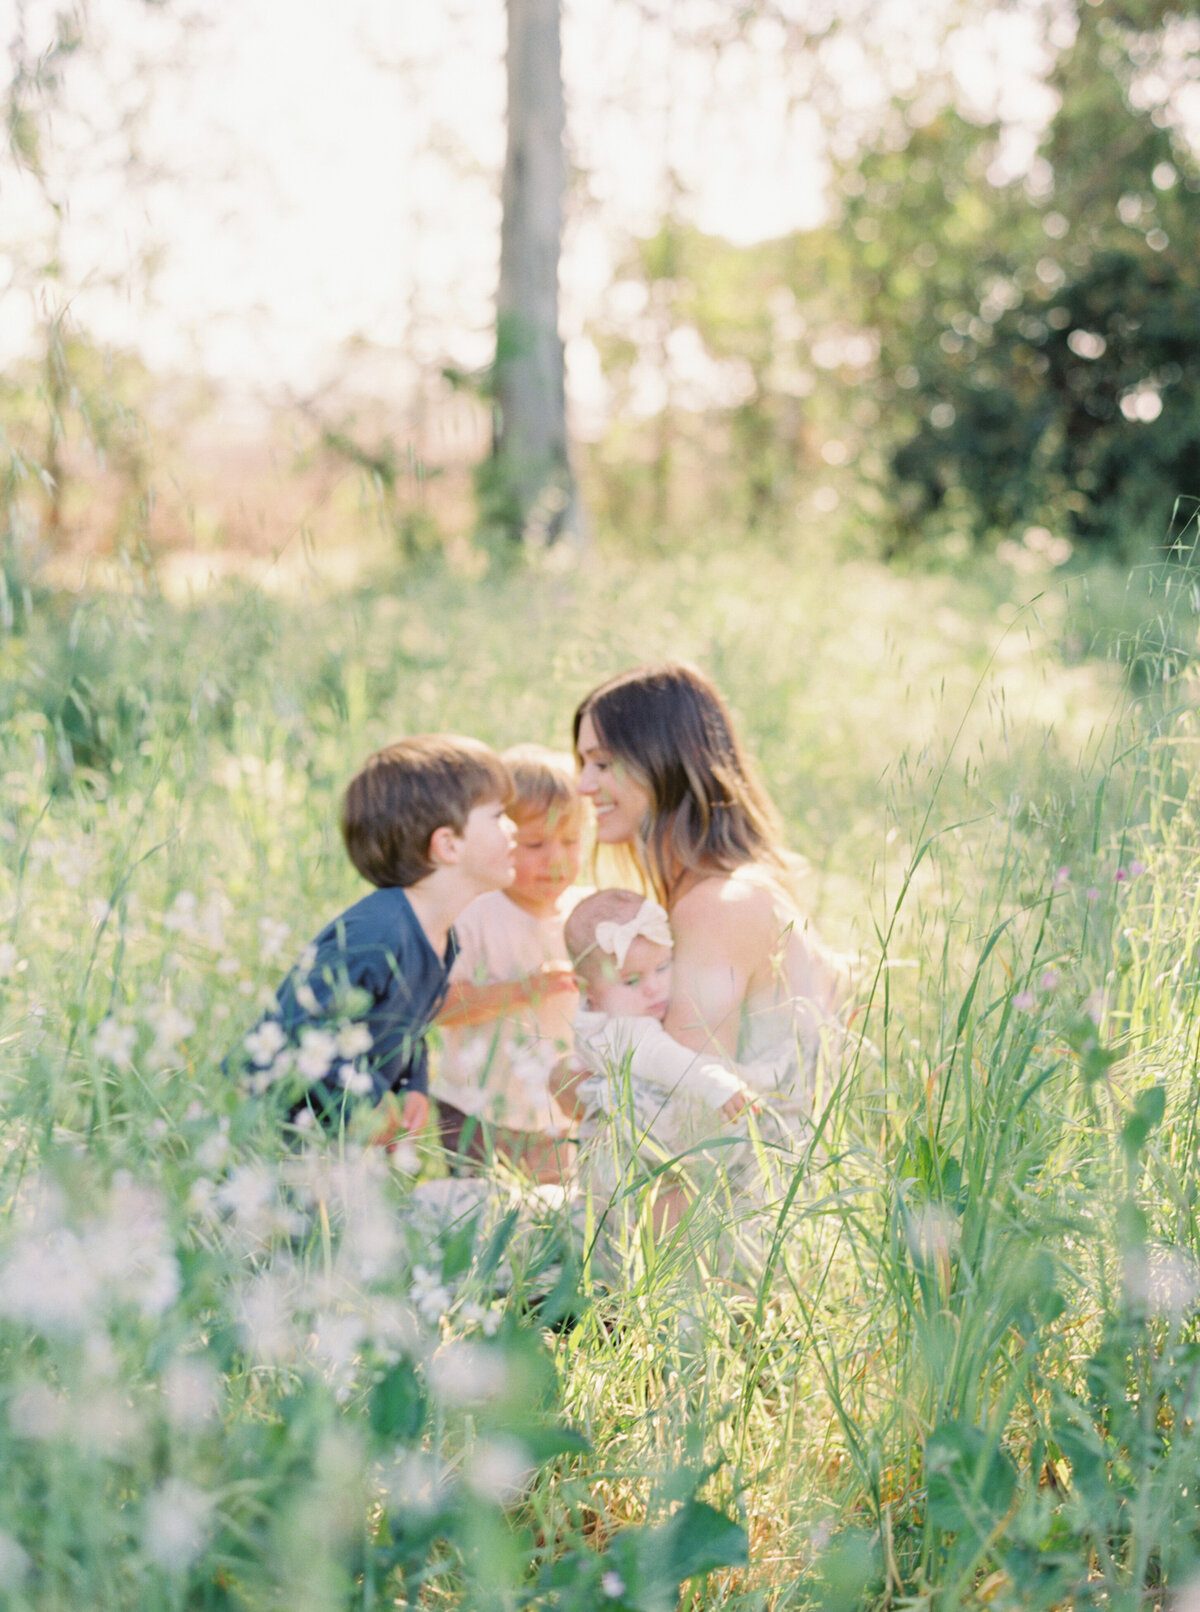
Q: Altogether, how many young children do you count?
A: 3